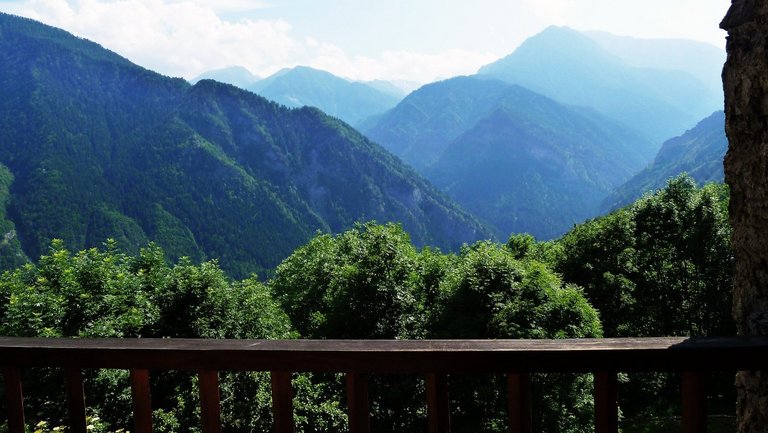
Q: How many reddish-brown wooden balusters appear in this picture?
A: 10